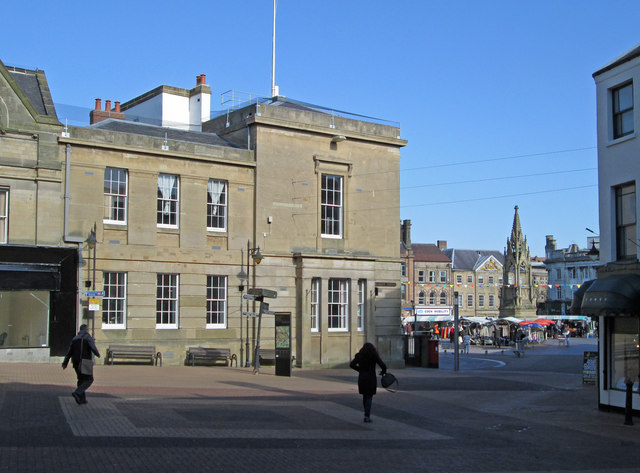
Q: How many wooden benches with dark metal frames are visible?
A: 3